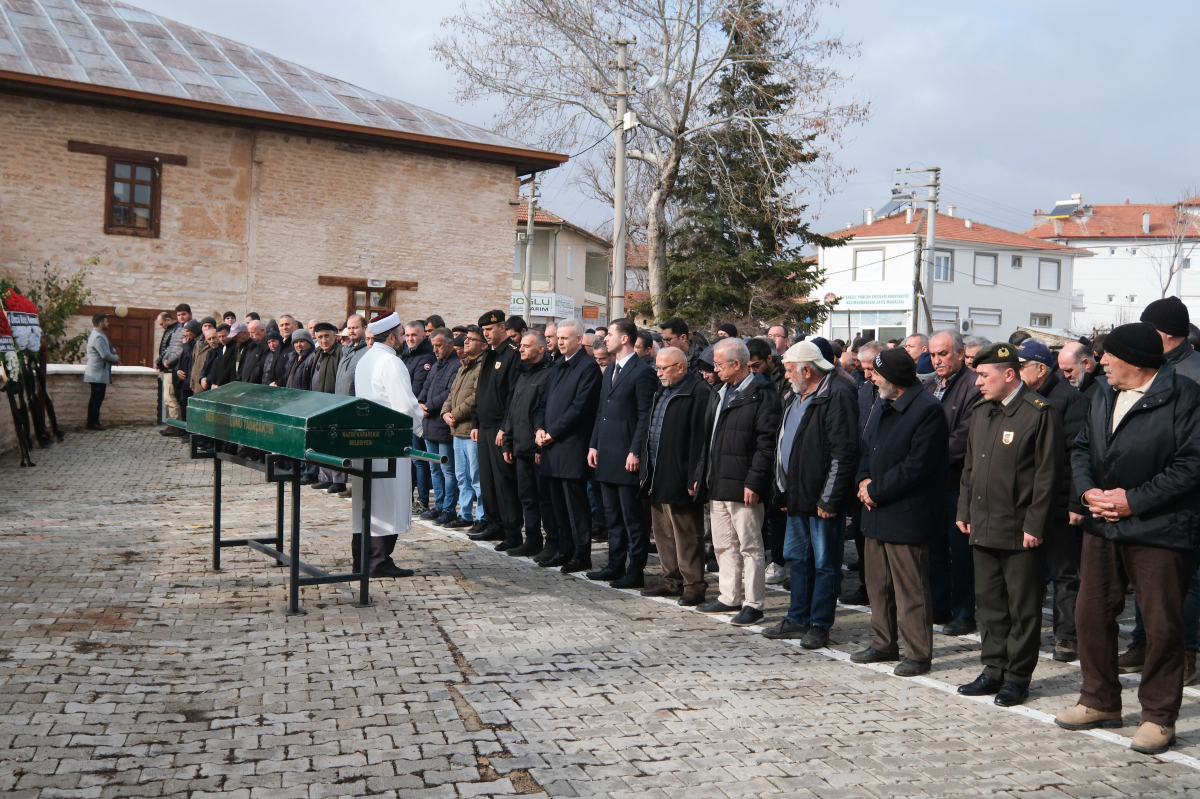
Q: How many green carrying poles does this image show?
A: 3